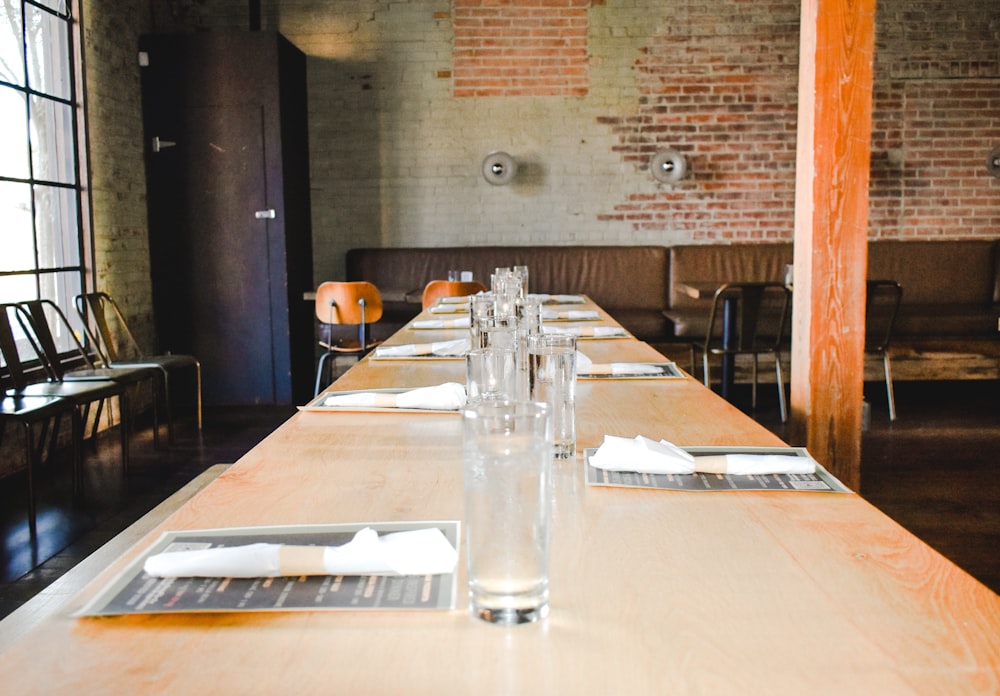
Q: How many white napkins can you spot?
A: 11